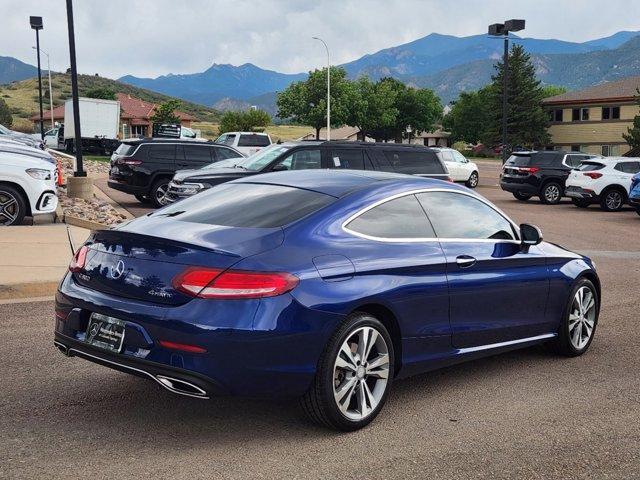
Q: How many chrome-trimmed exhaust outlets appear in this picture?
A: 2